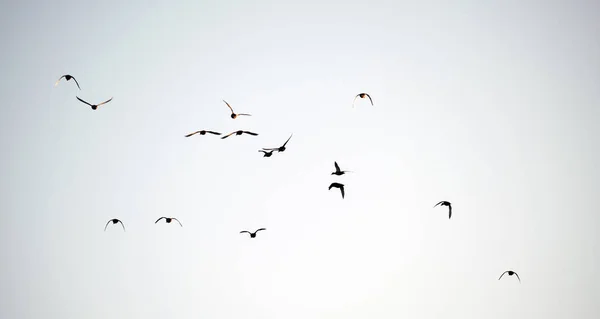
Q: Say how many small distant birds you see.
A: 15